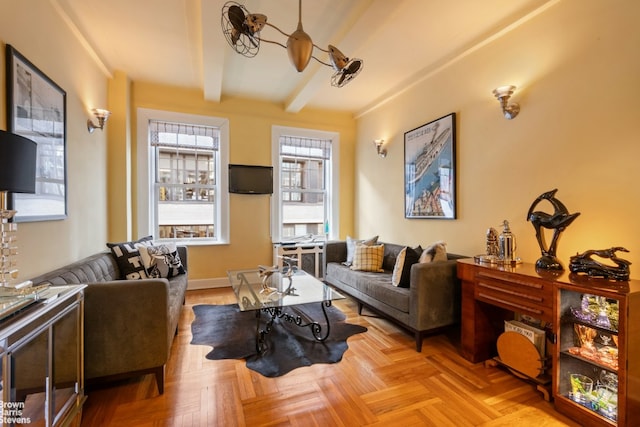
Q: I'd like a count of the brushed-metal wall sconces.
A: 3